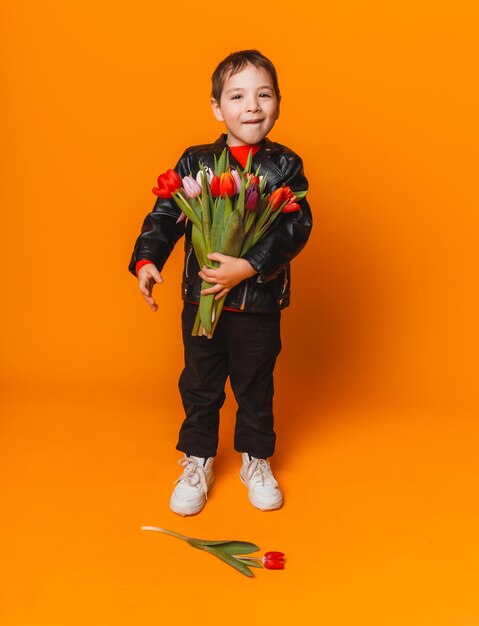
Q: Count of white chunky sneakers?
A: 2